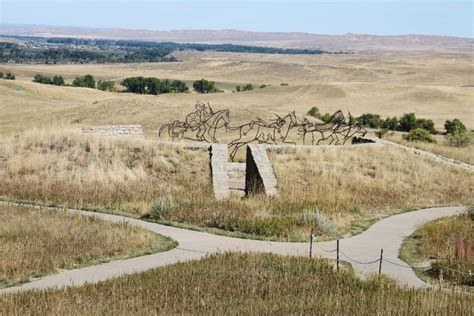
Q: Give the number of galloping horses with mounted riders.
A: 3